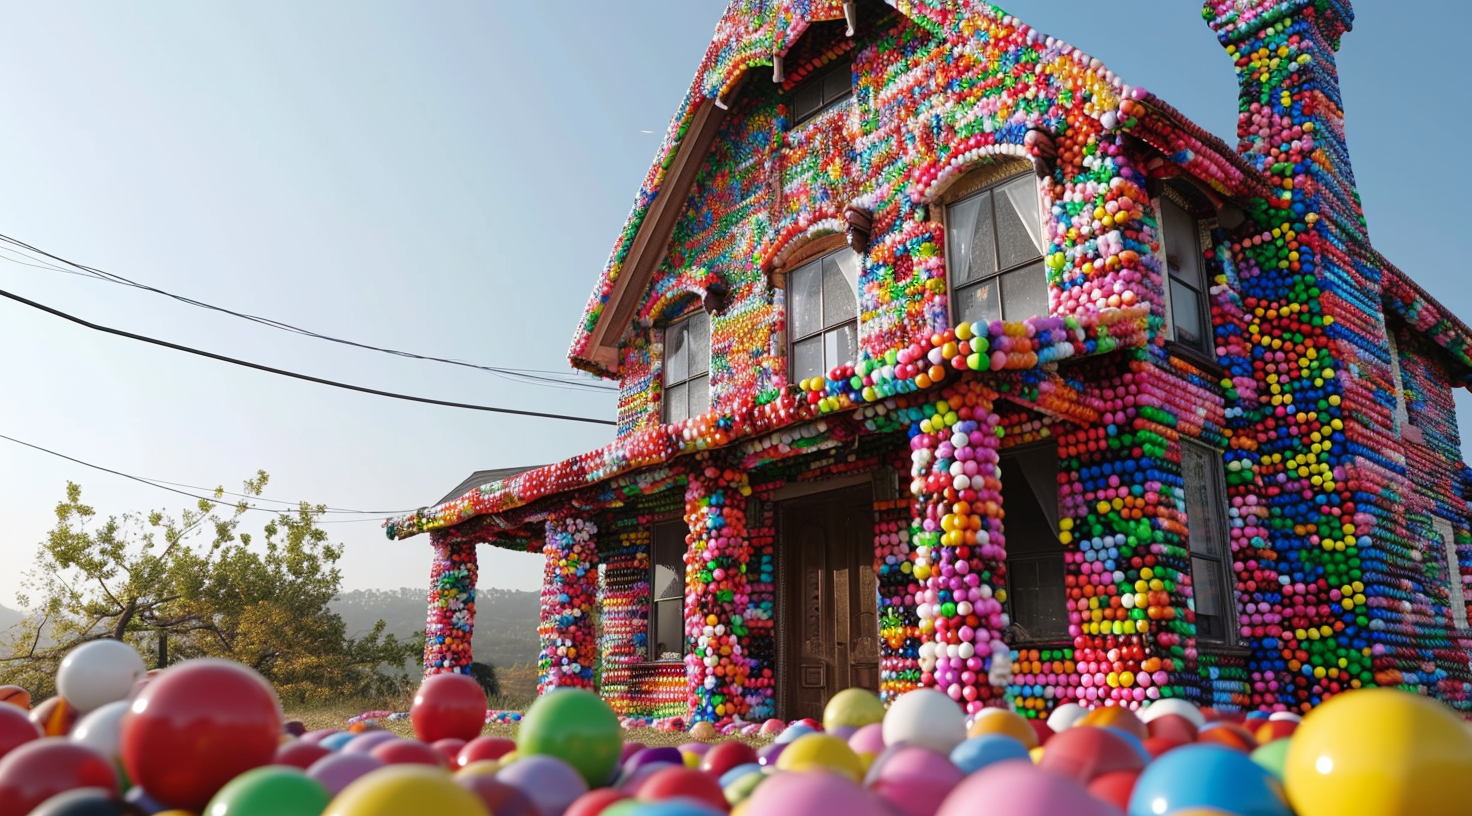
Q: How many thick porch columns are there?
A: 4